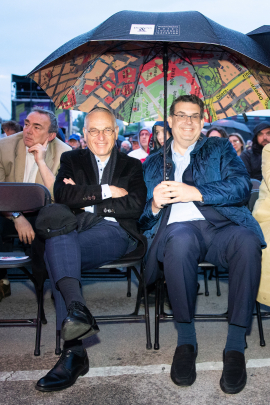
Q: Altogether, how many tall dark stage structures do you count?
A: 1